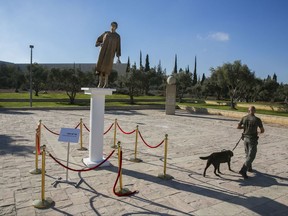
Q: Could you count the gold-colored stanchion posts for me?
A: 8